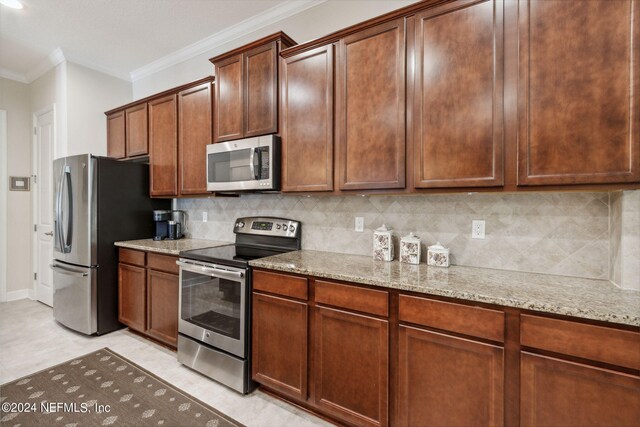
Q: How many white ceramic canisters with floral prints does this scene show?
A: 3